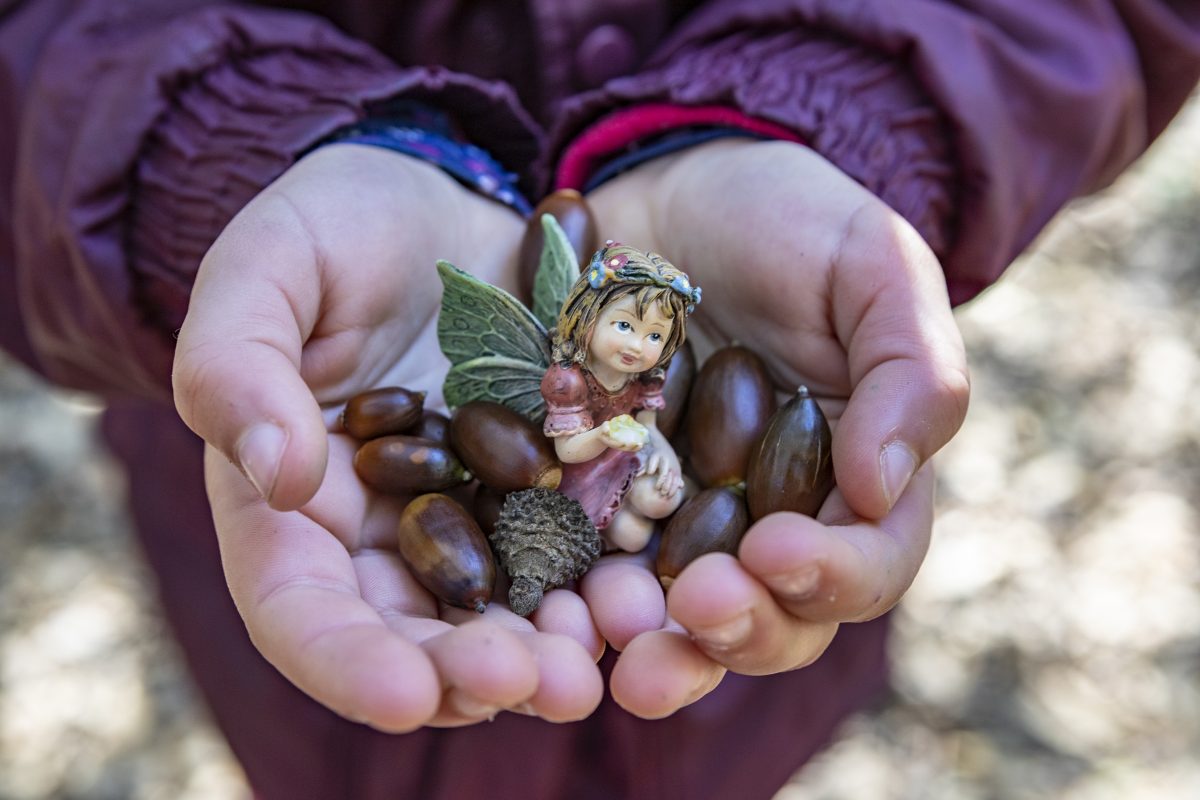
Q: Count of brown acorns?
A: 11